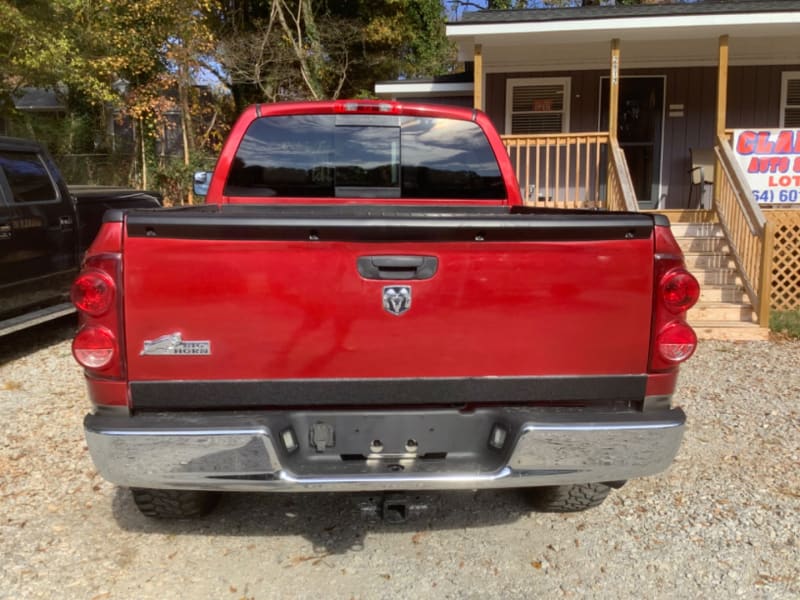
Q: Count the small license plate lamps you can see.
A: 2